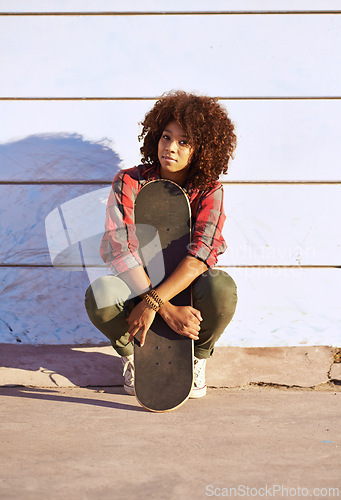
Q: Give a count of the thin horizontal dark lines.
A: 4